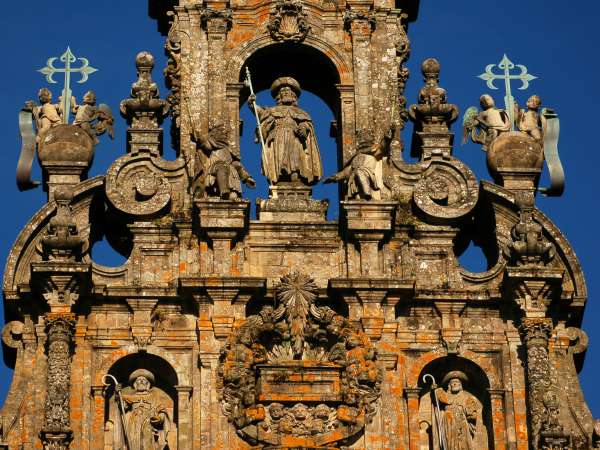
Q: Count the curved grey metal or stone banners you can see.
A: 2